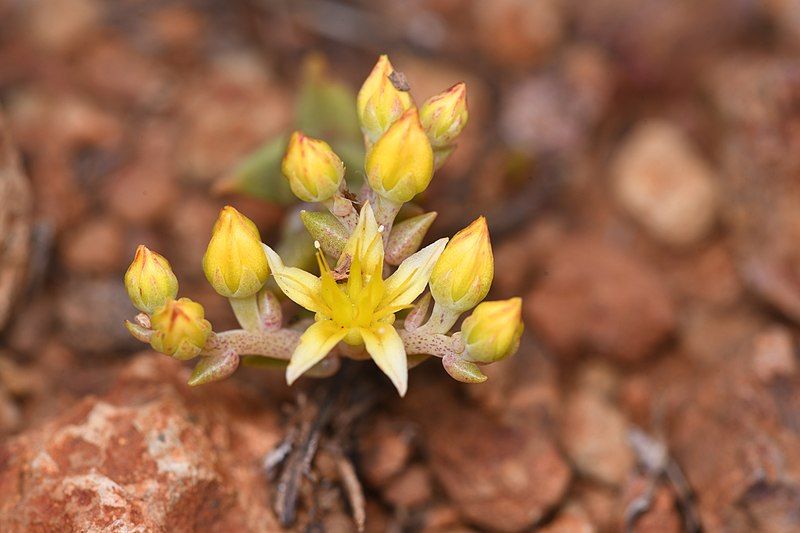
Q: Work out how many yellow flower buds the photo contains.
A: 9